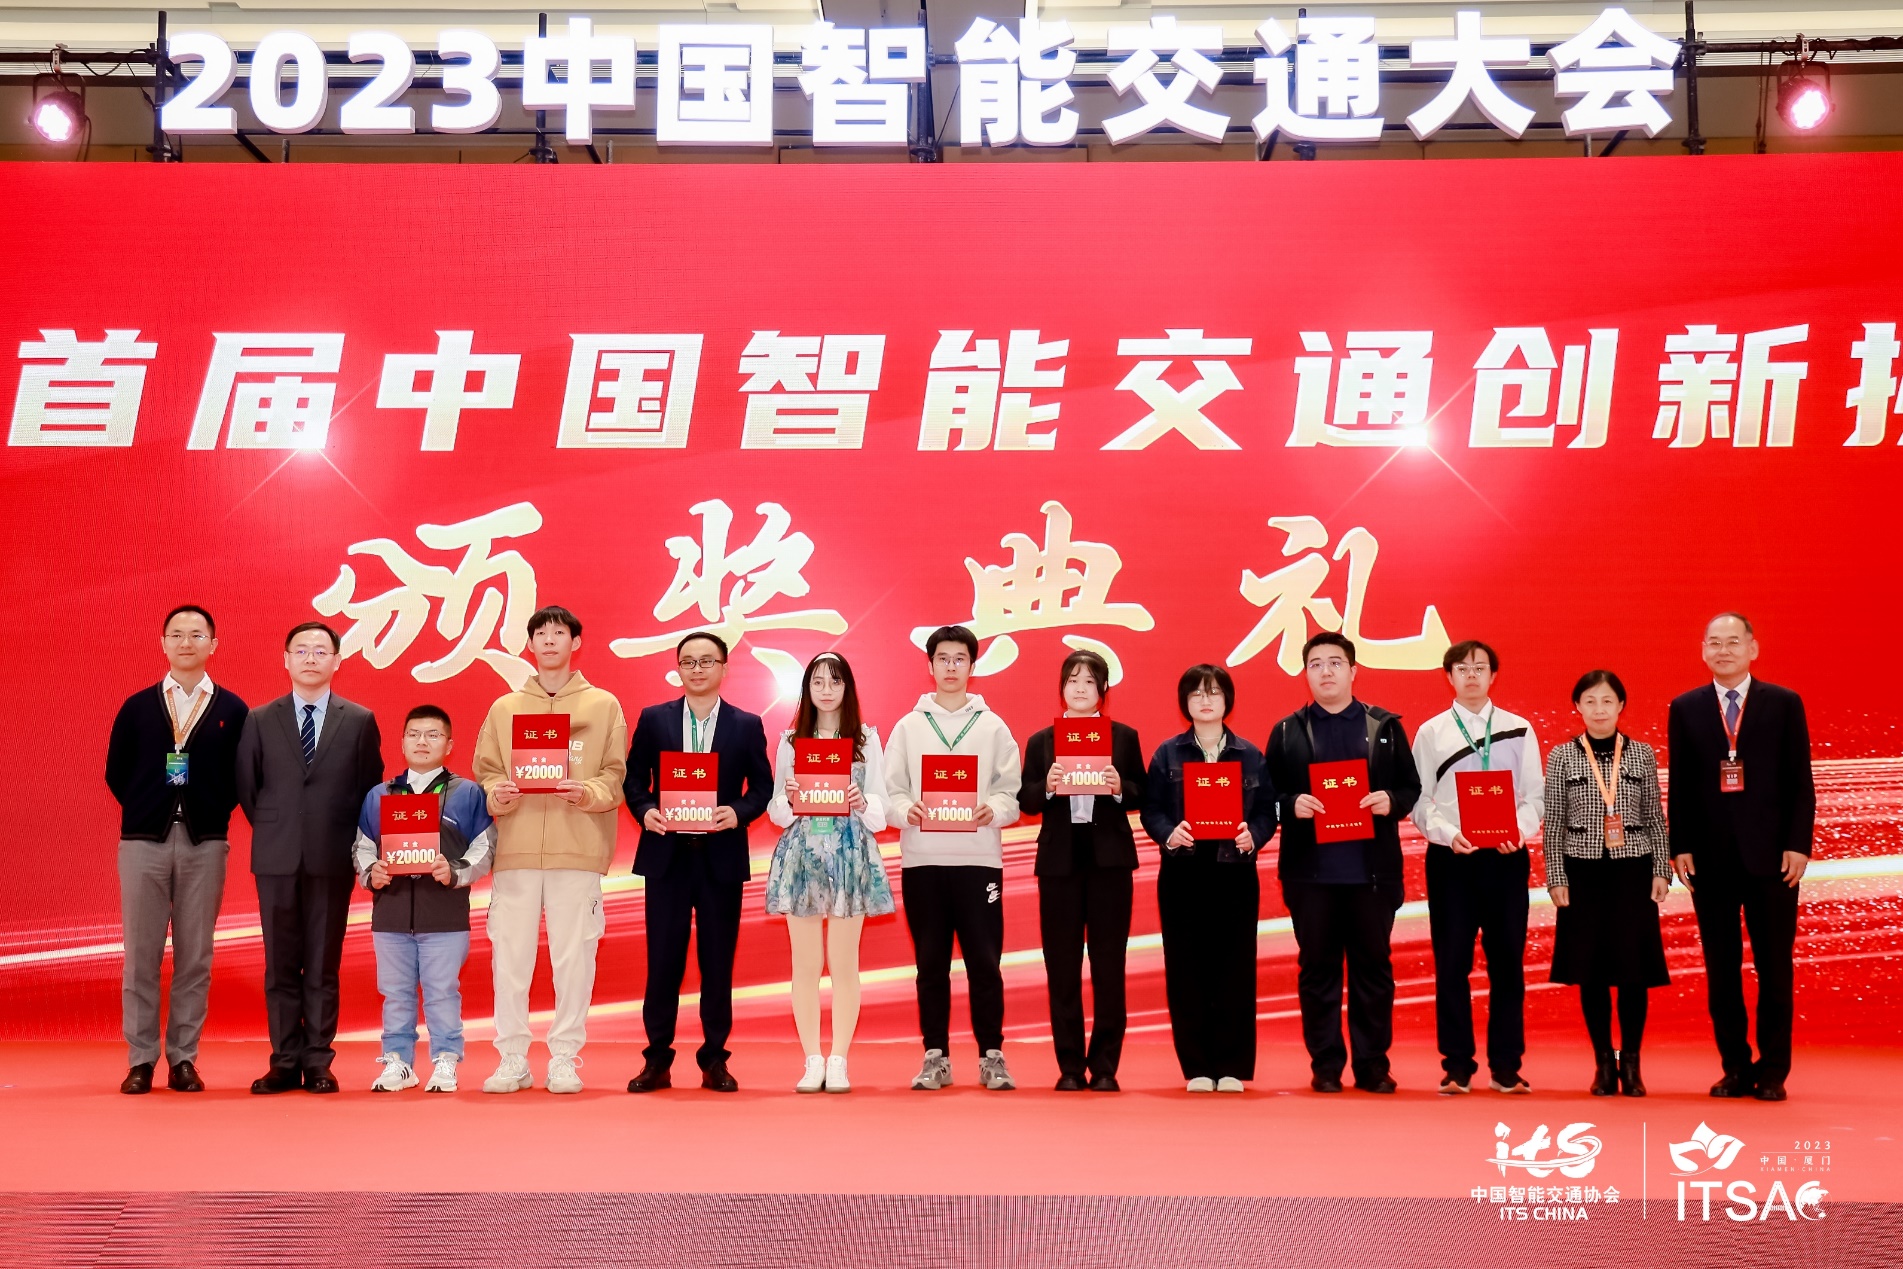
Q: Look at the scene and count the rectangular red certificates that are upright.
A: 9